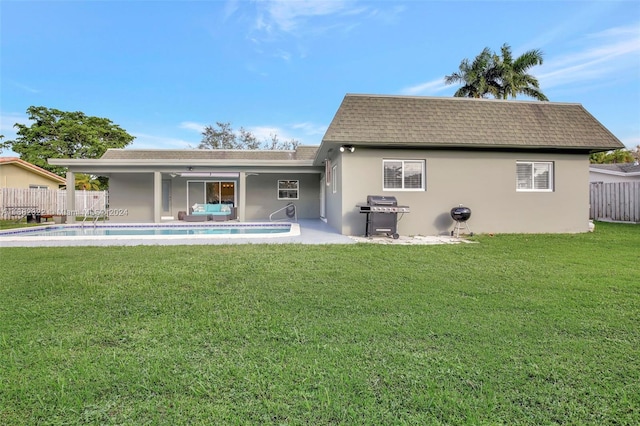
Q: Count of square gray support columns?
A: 3